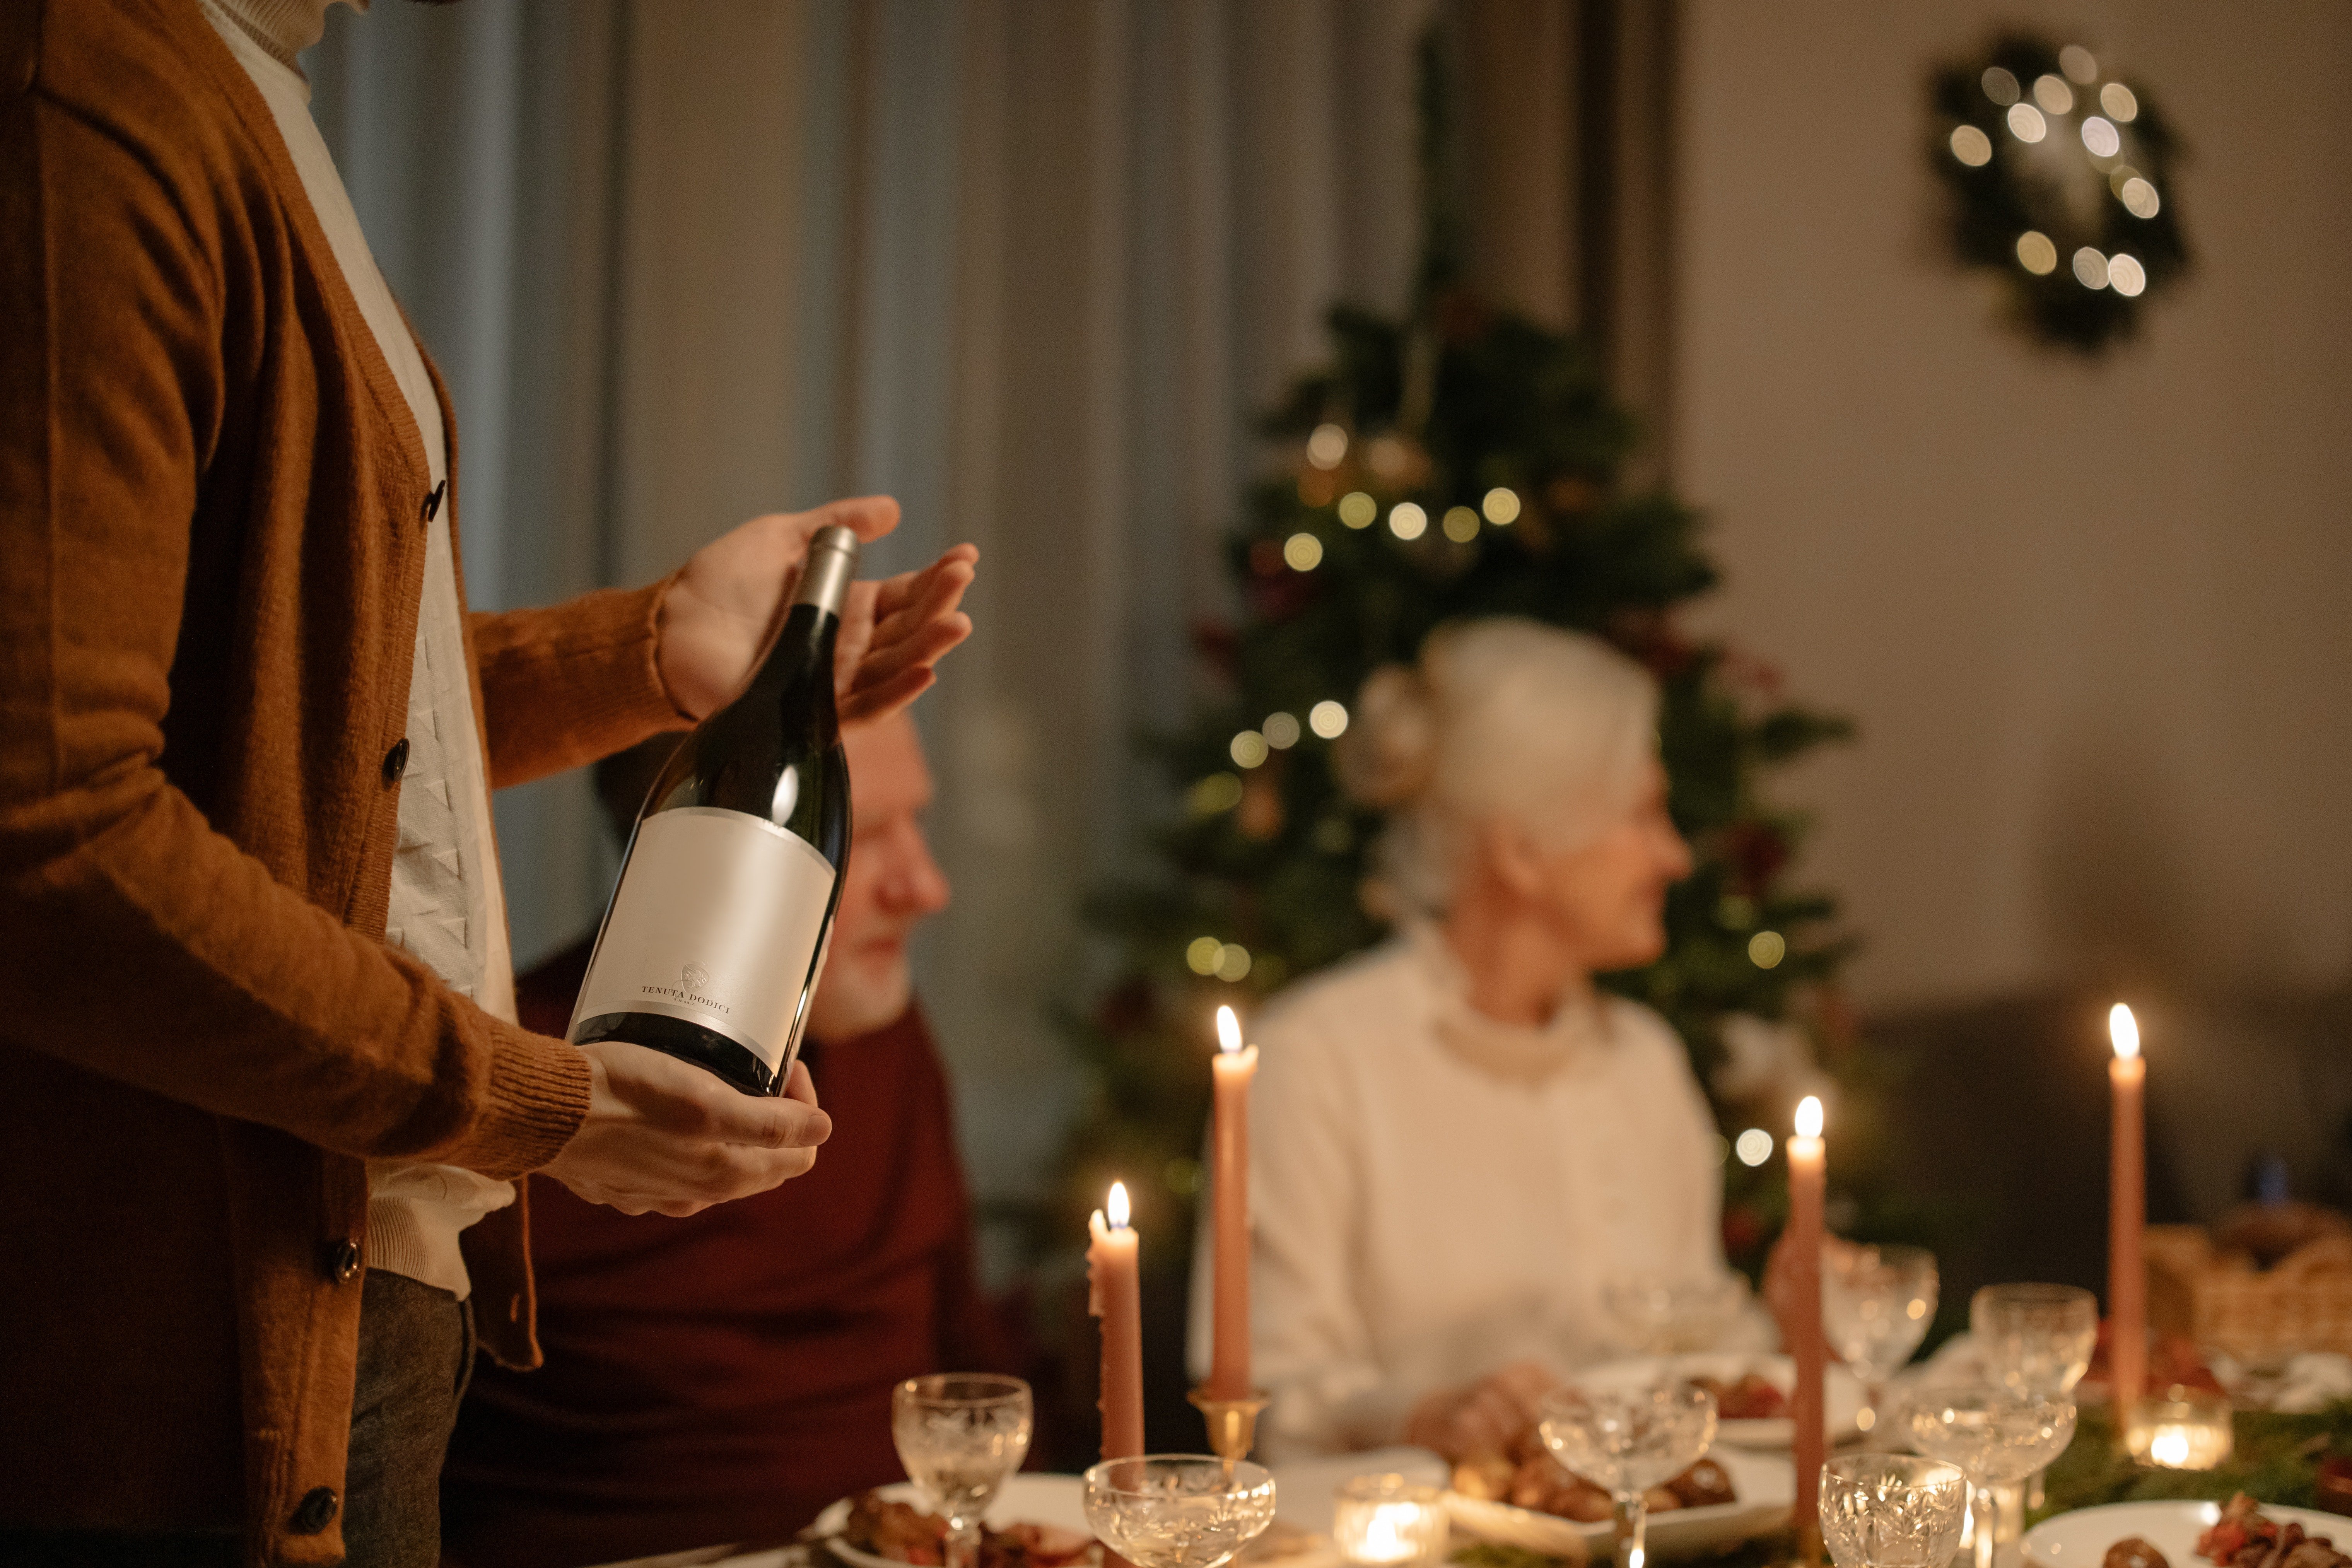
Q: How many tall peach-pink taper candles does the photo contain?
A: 4